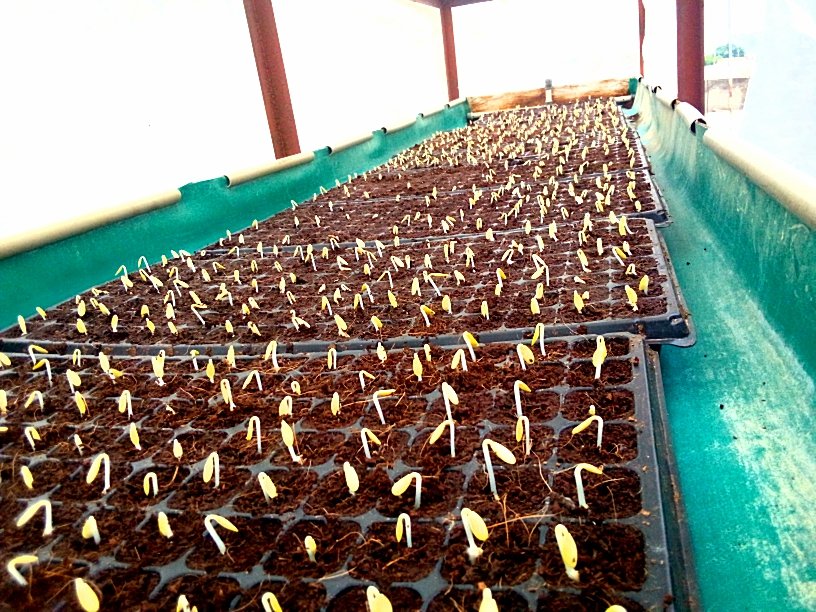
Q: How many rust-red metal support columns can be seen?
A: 4